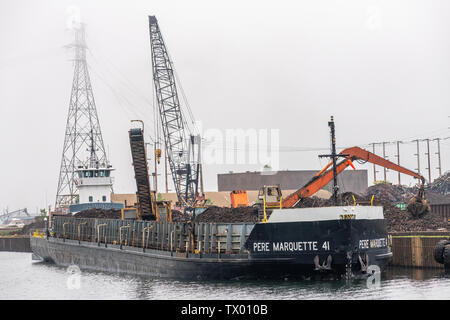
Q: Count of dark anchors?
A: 2